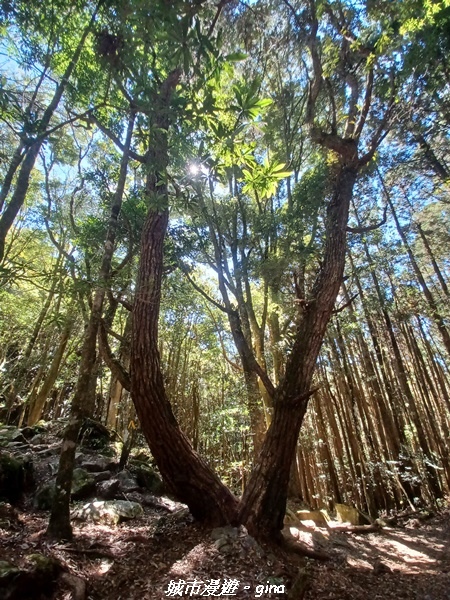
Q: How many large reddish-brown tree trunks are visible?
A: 2